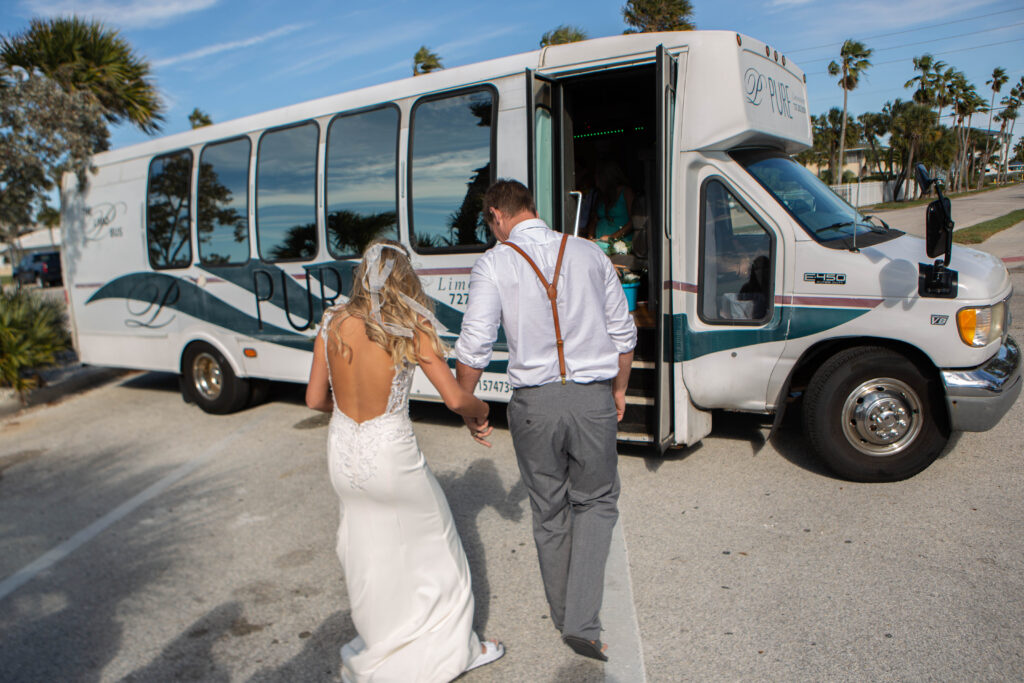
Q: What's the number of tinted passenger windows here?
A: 5